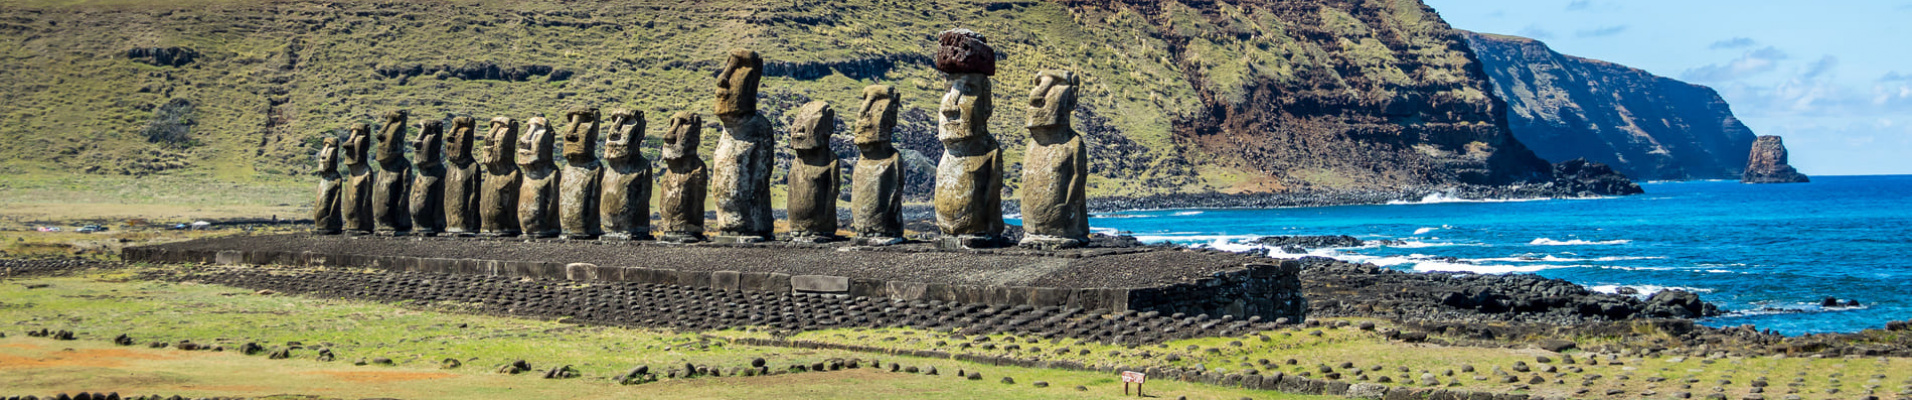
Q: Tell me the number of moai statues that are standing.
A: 15